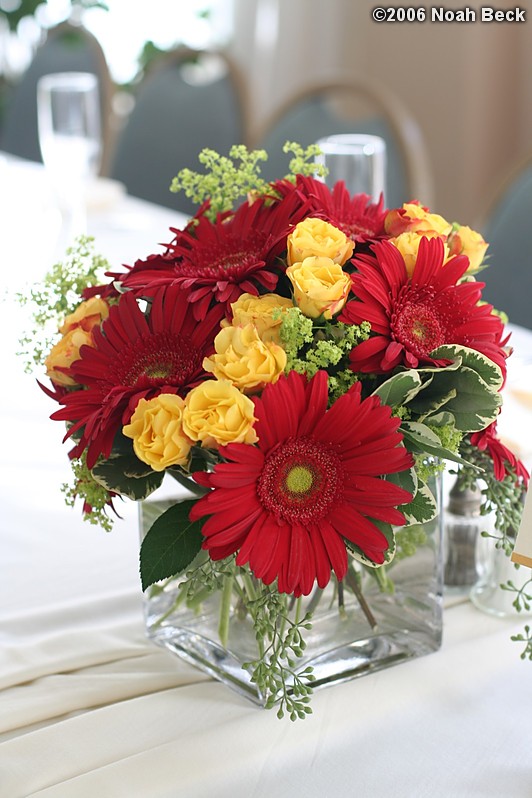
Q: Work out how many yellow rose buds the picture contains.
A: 11